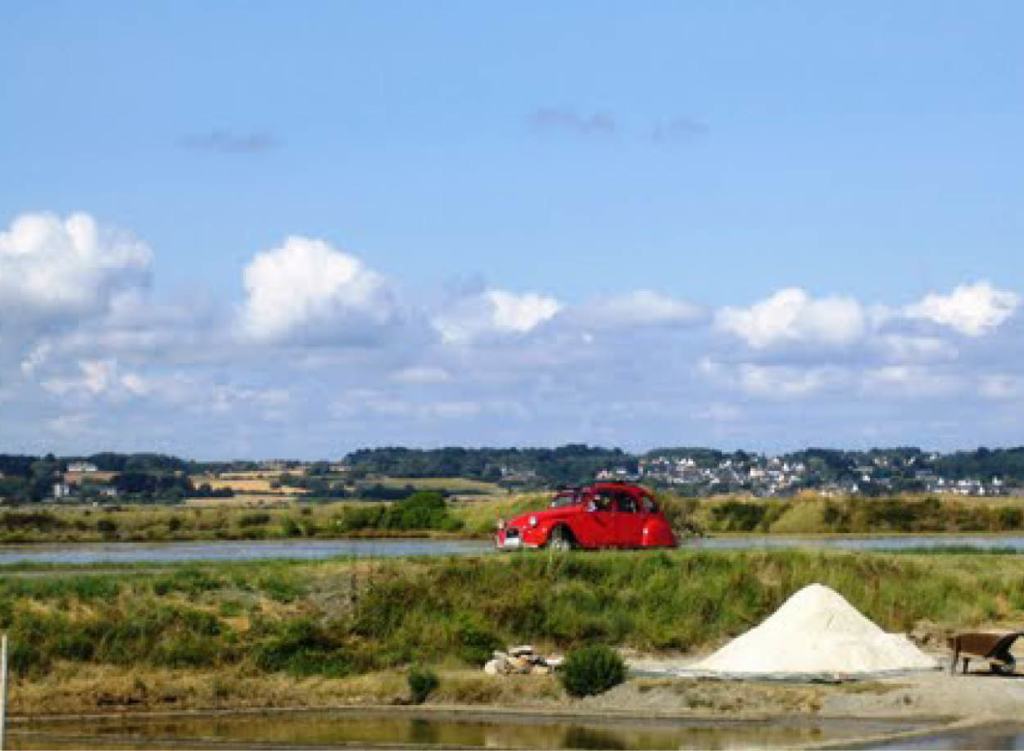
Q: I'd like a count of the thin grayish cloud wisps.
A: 3